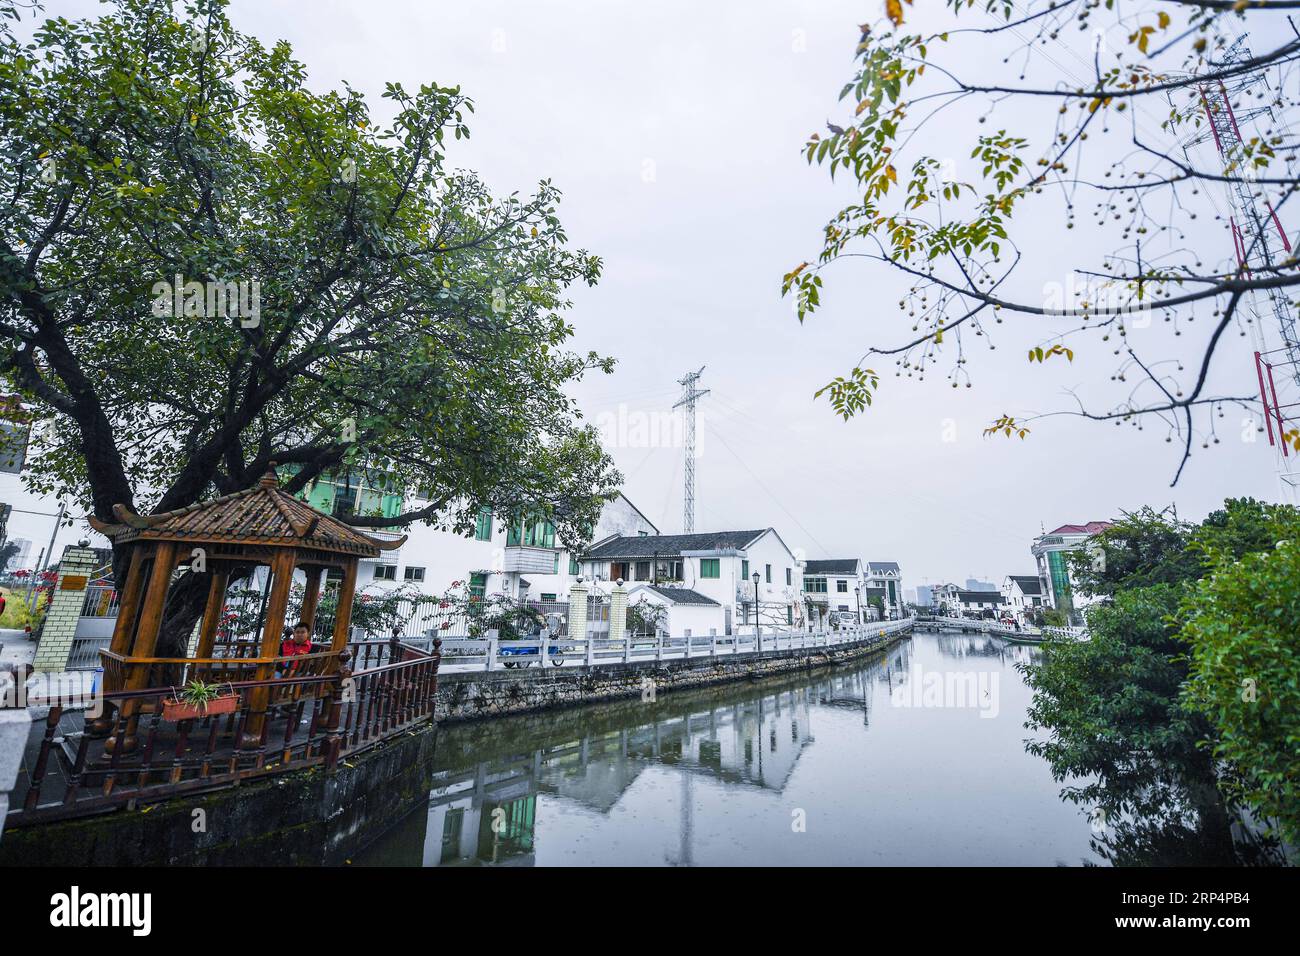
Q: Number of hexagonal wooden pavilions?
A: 1